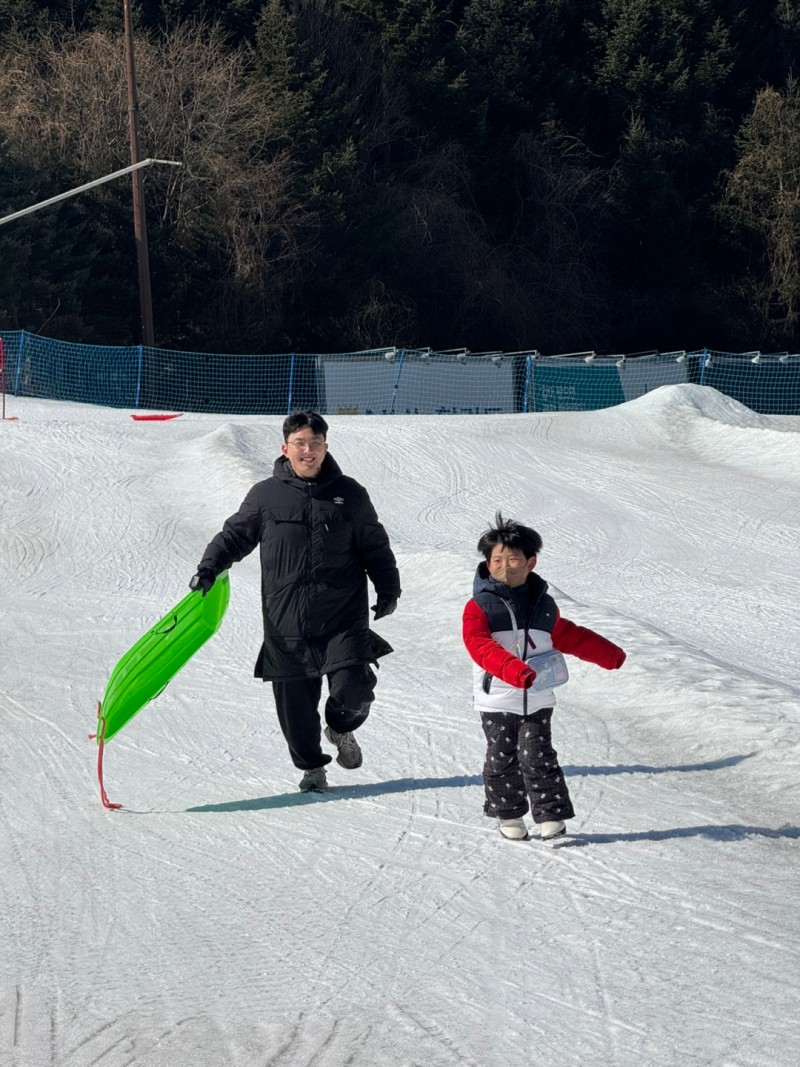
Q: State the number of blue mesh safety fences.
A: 1